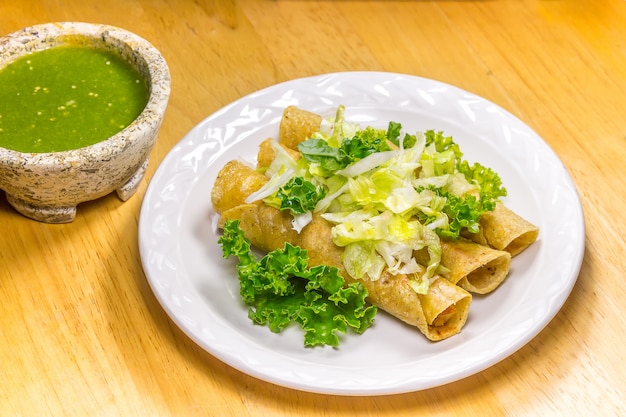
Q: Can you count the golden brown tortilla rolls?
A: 3